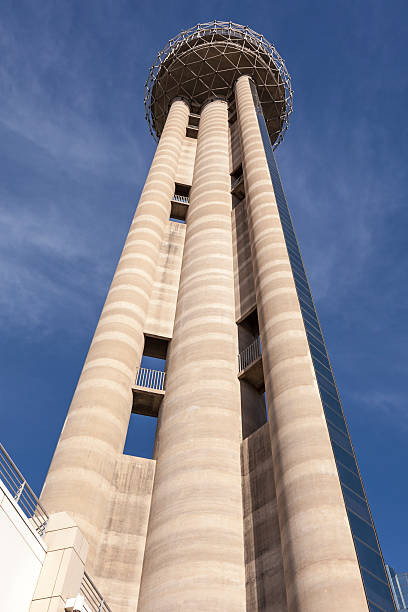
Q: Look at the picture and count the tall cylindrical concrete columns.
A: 3